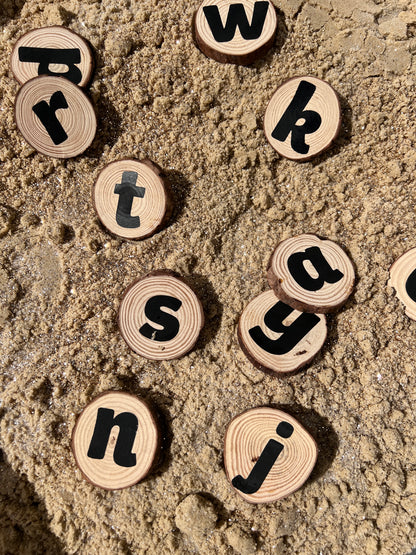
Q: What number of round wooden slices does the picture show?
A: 11